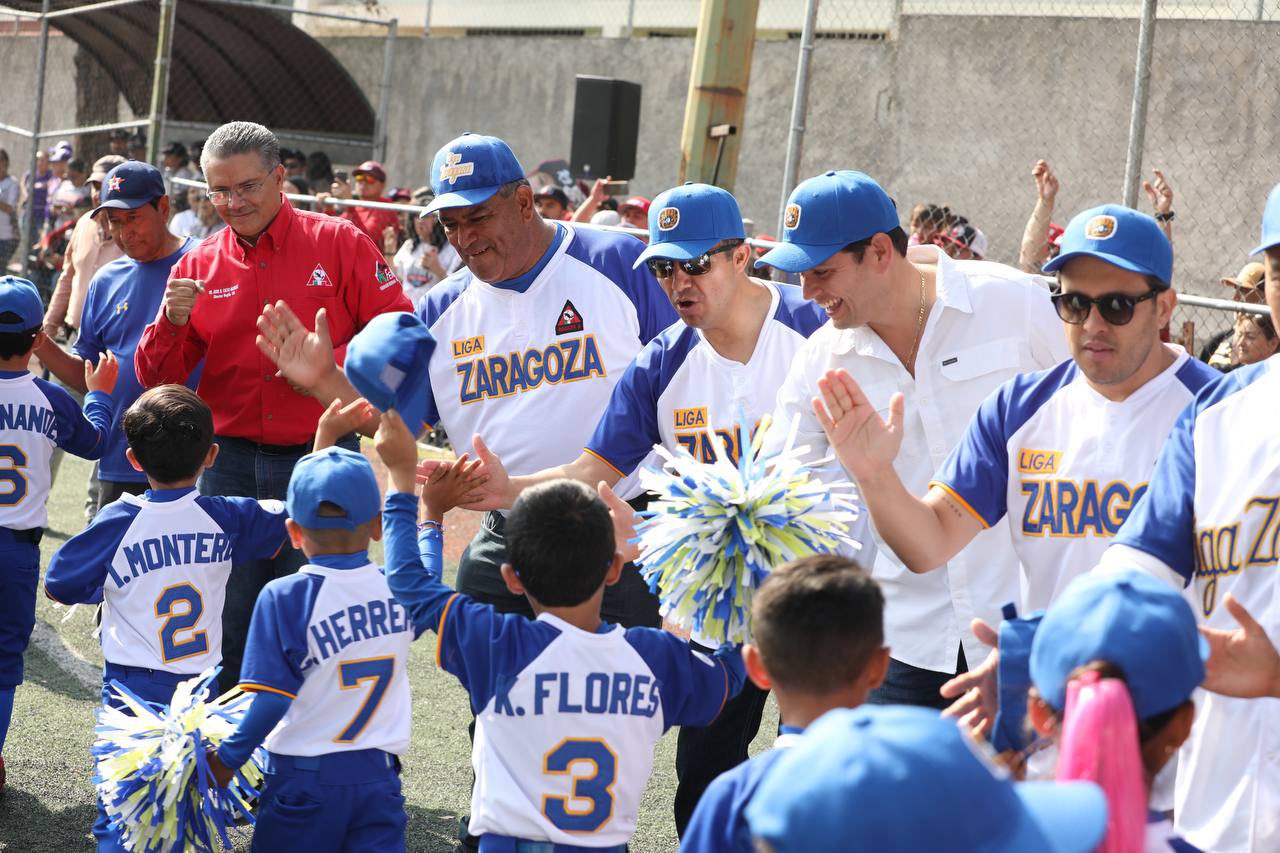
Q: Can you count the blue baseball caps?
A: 11